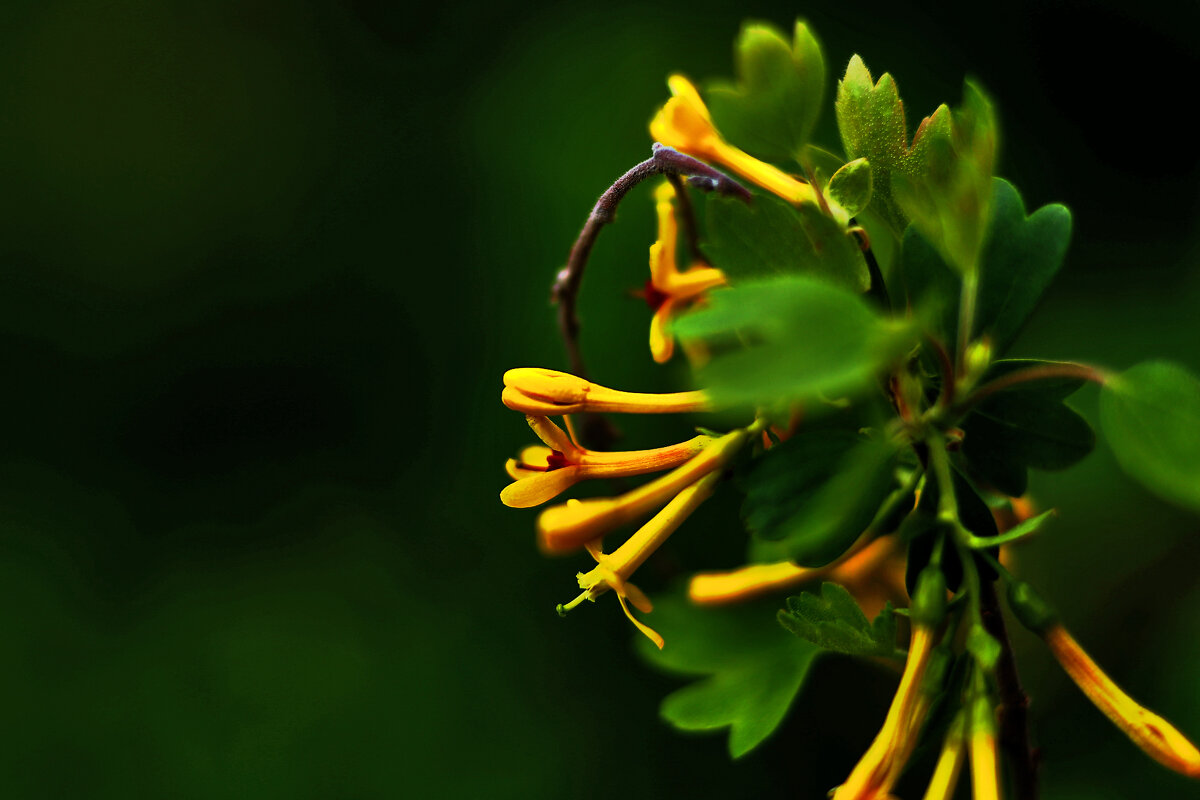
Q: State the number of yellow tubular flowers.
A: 11